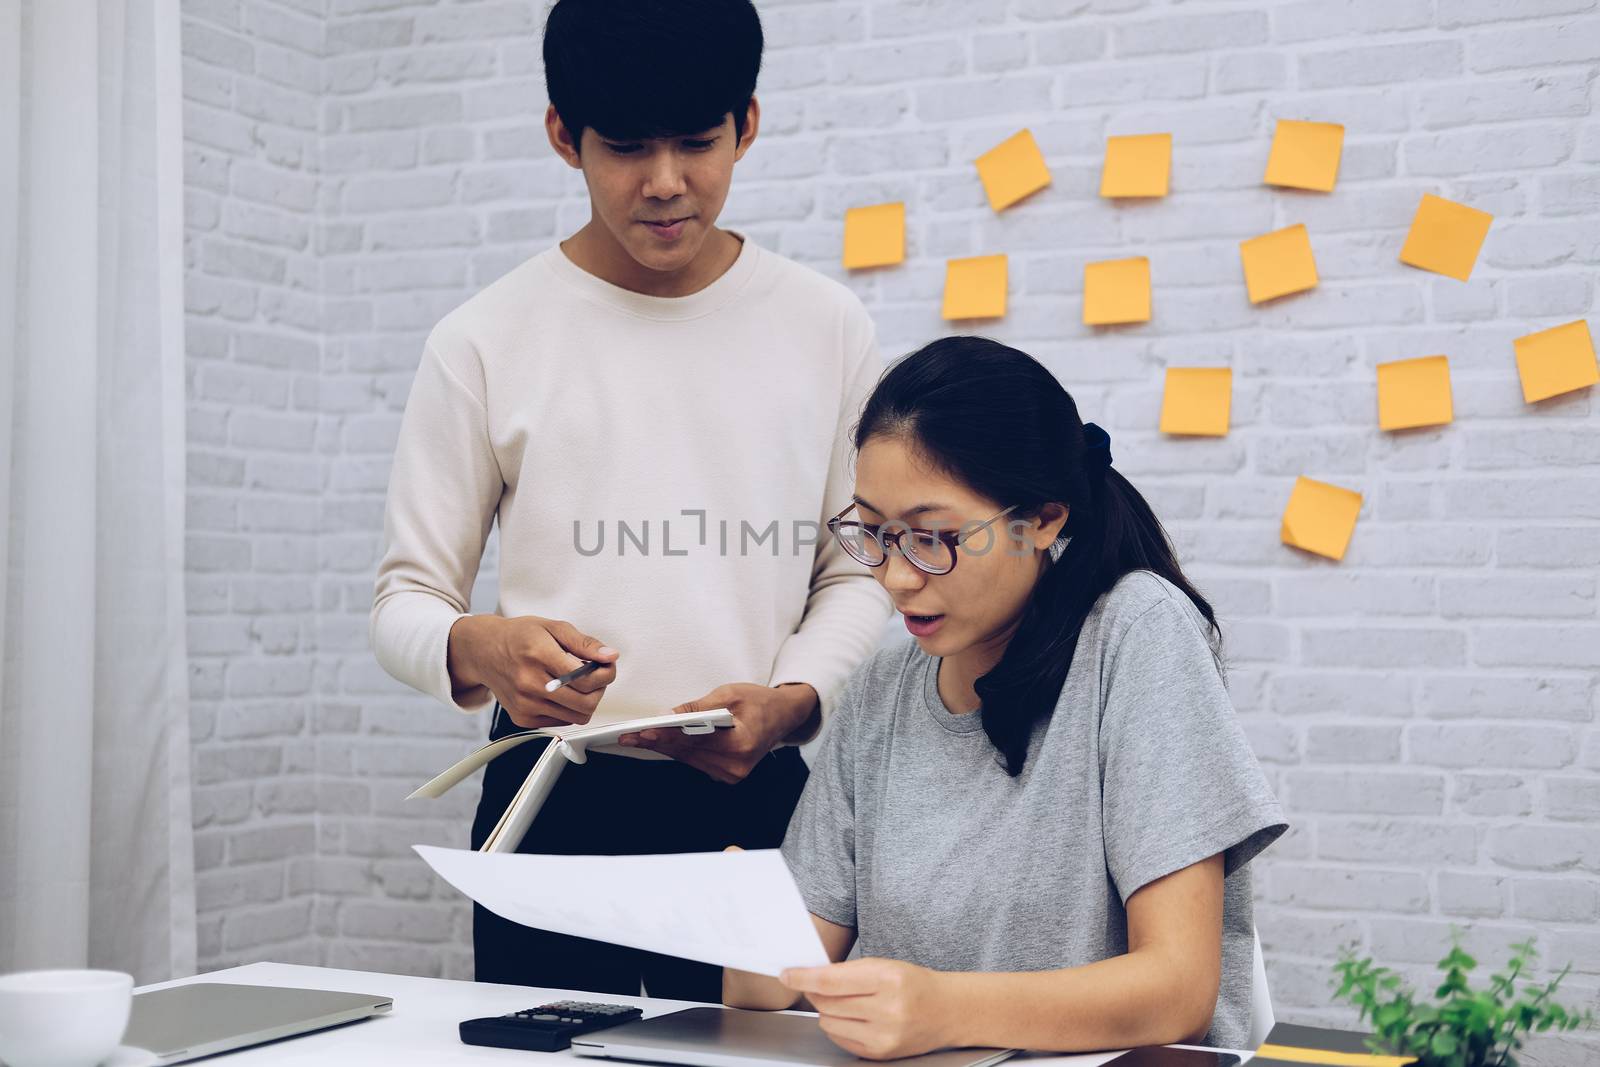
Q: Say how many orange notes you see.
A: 12